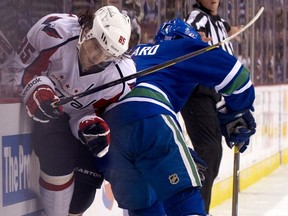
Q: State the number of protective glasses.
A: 1